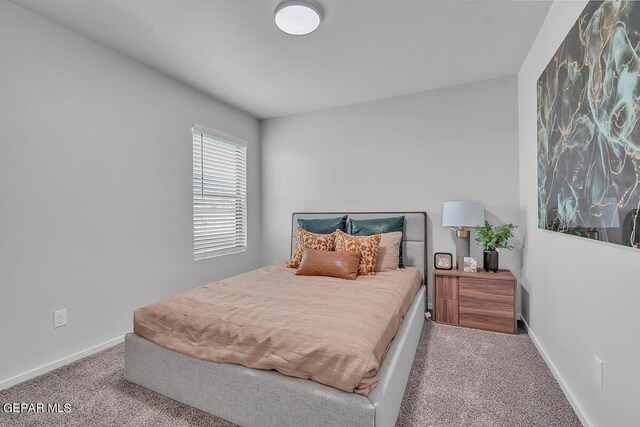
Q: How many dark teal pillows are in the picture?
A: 2